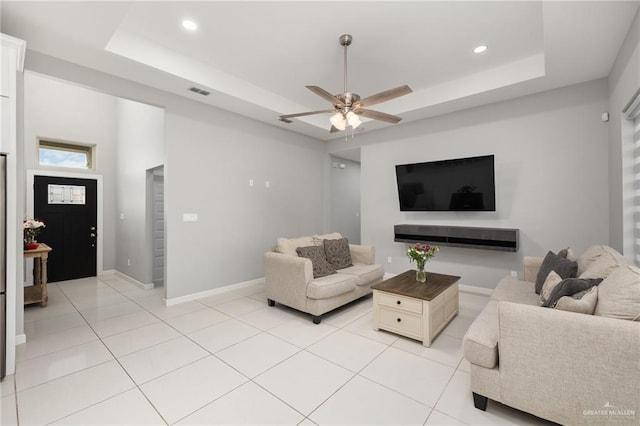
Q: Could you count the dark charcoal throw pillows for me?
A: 2